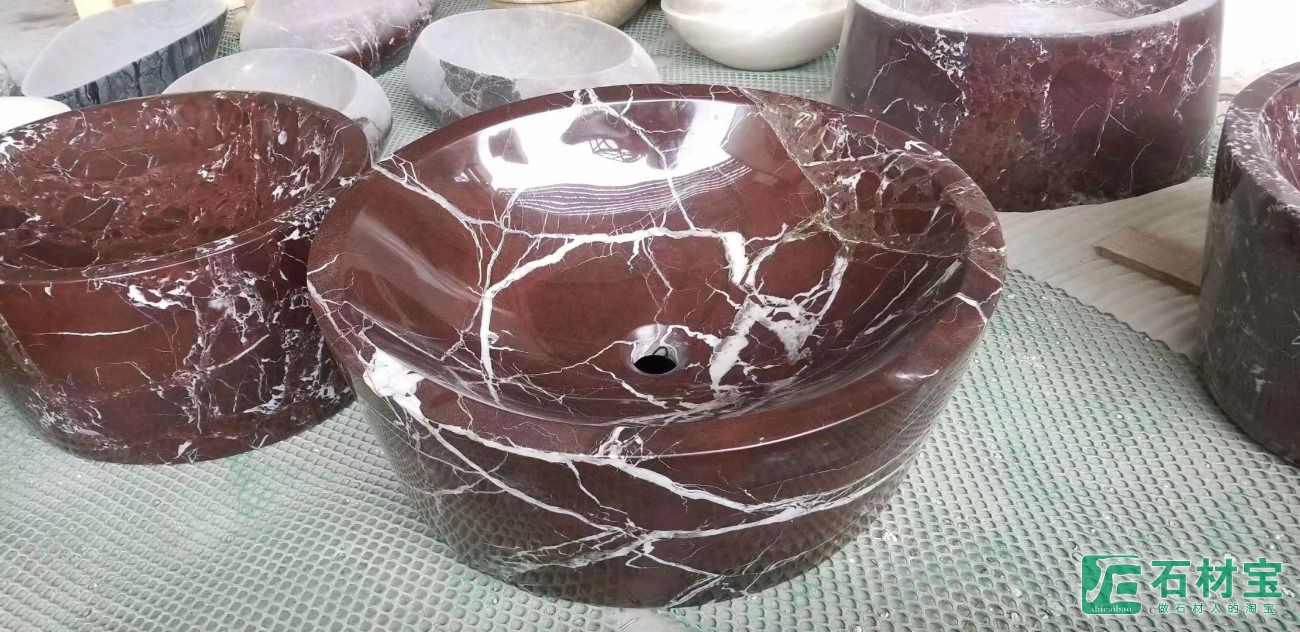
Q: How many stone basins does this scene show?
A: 11